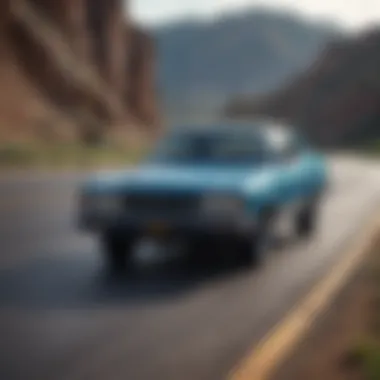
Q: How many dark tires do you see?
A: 3